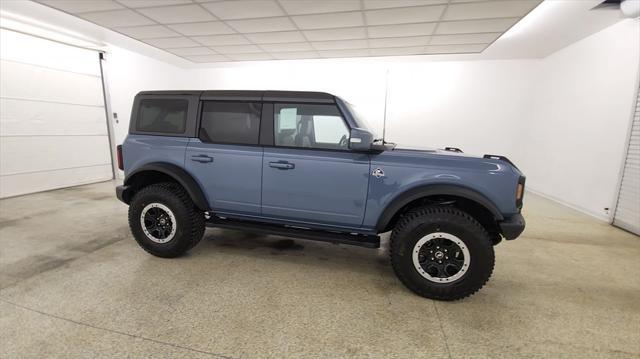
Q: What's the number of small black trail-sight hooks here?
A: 2